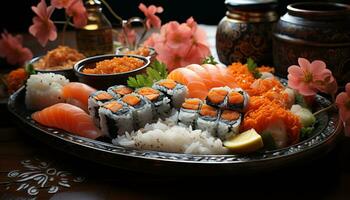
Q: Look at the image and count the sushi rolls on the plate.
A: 11